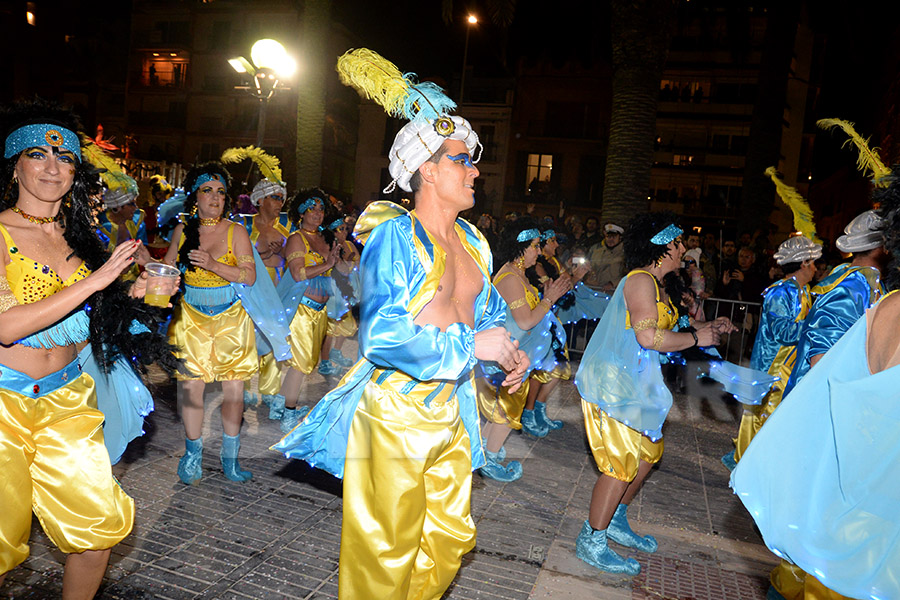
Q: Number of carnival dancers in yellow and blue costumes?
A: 13